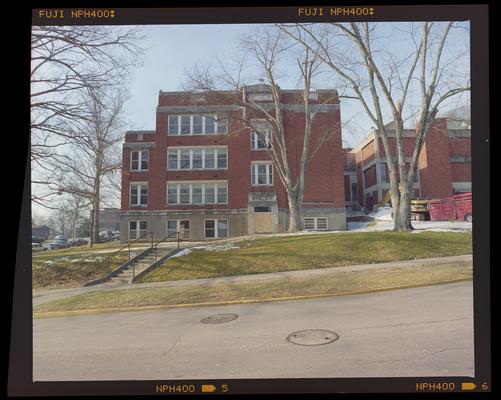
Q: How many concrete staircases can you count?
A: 1